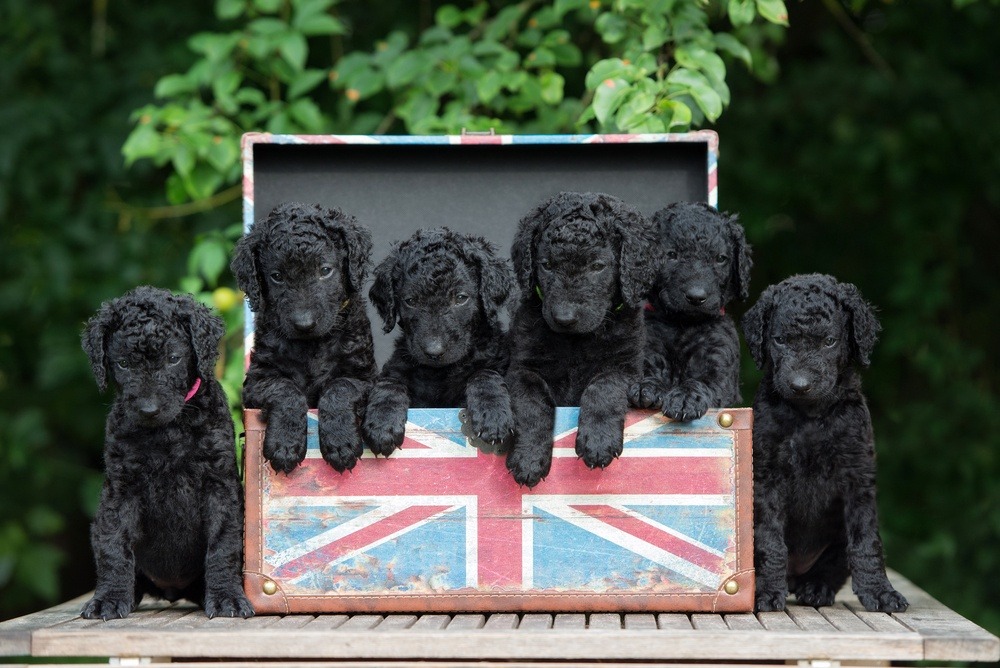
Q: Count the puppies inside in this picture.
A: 4